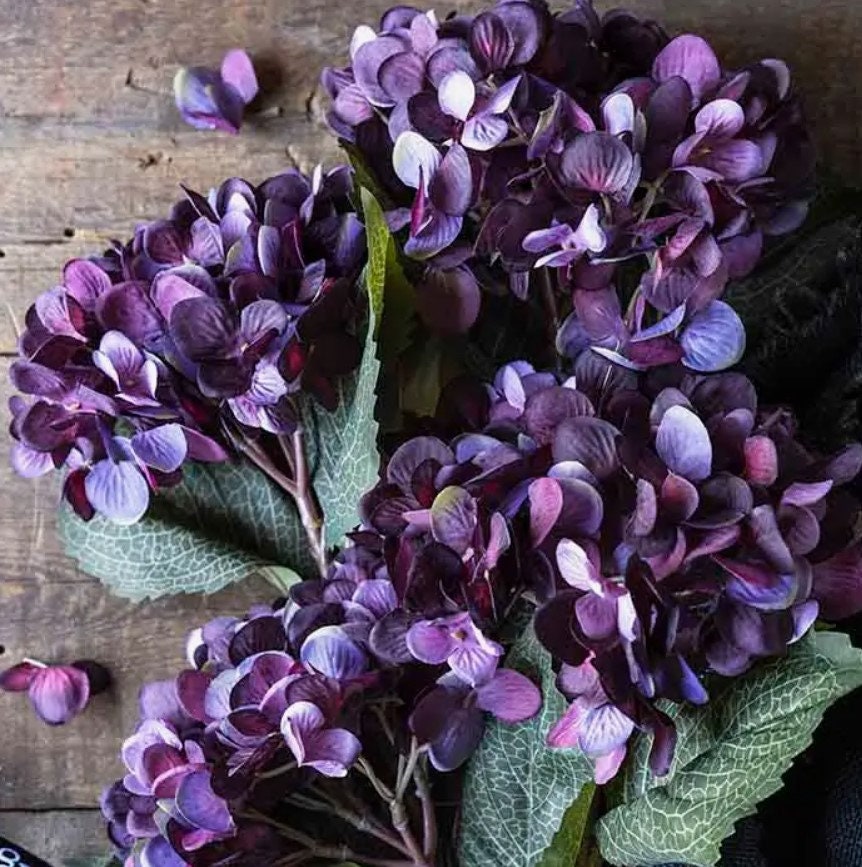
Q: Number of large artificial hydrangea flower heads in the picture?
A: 4